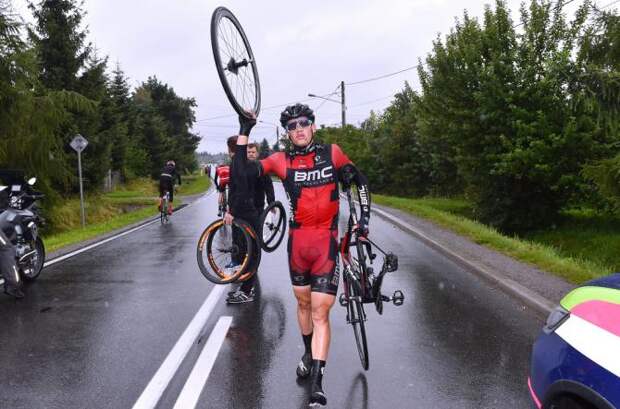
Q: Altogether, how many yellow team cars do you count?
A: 0